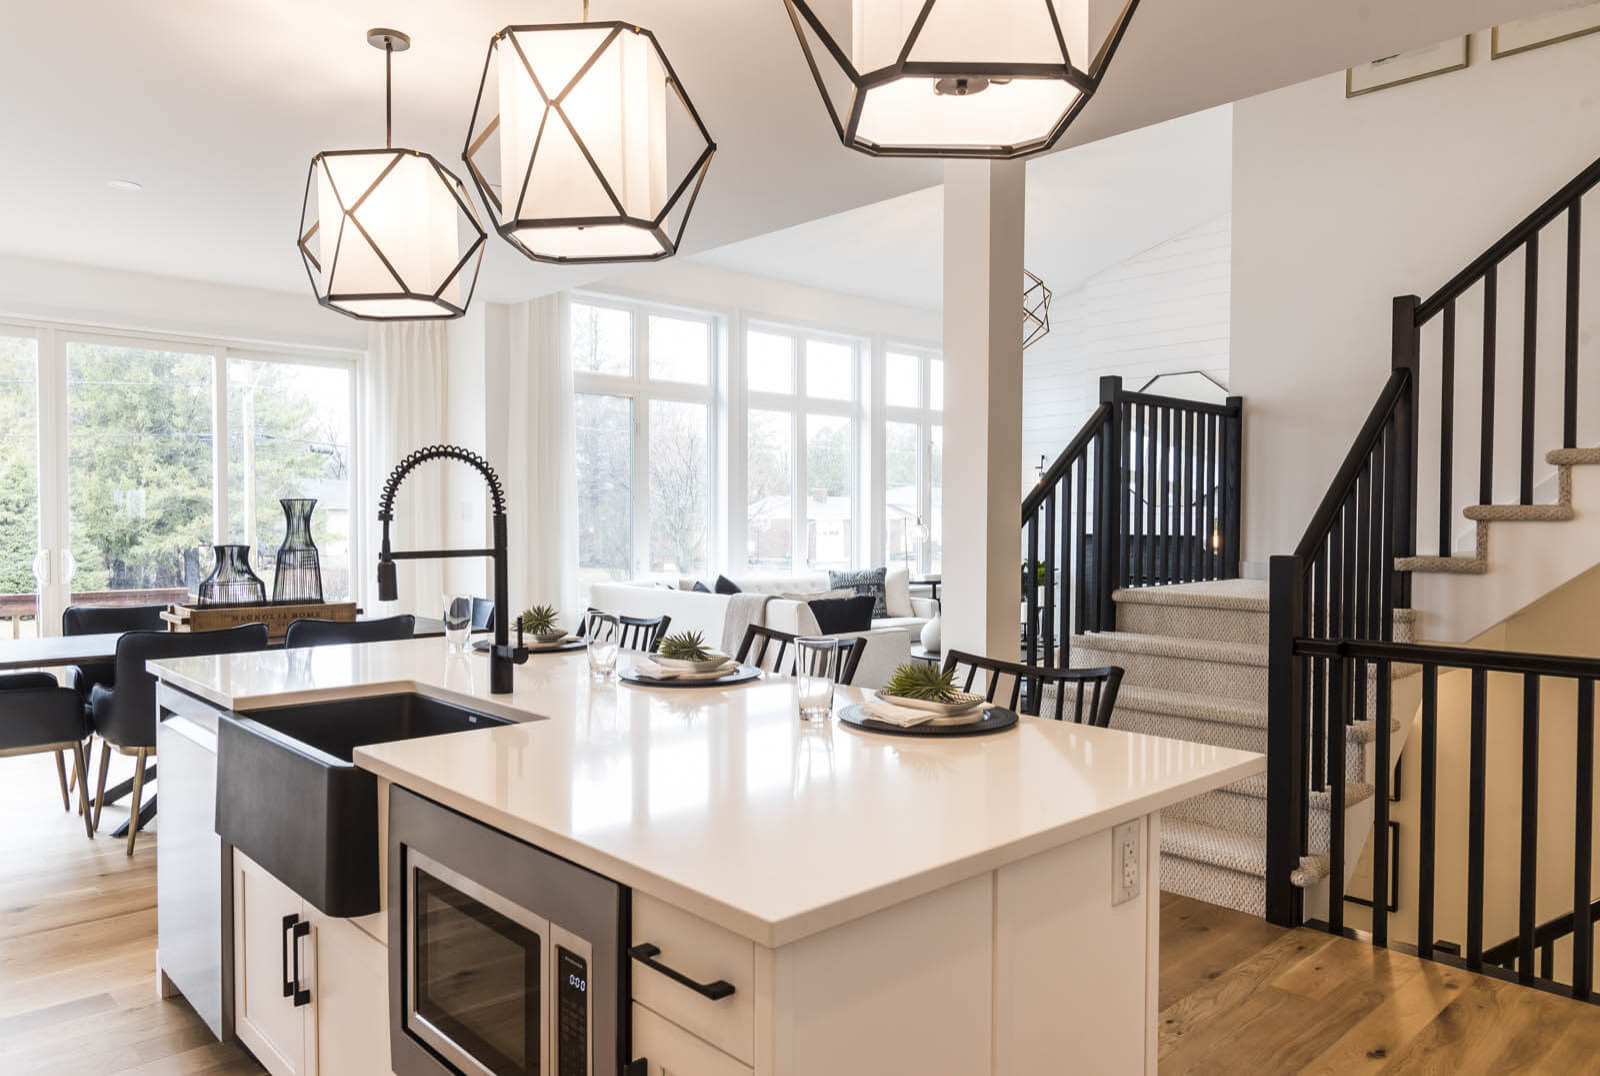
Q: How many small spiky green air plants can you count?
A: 3